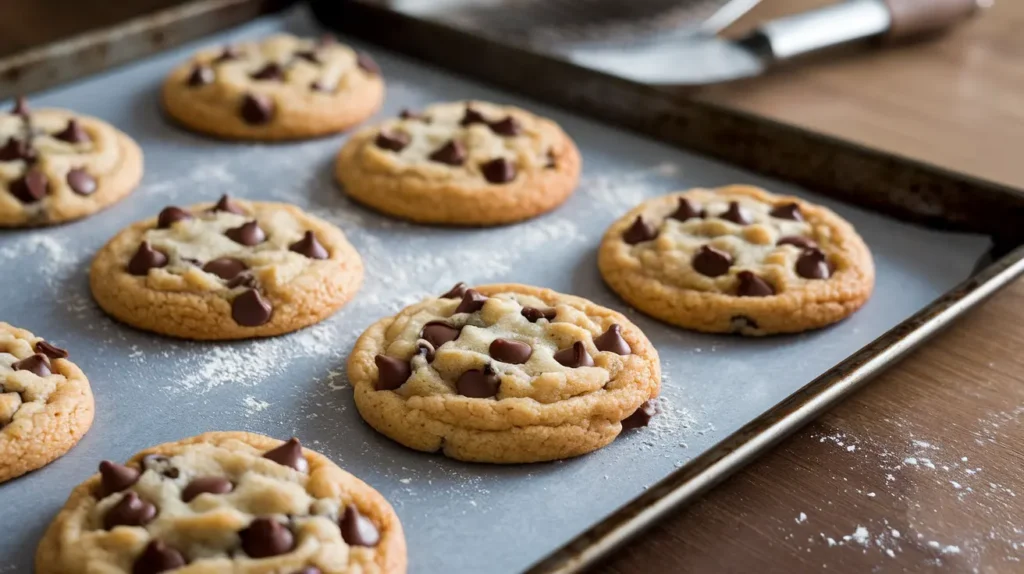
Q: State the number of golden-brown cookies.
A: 8